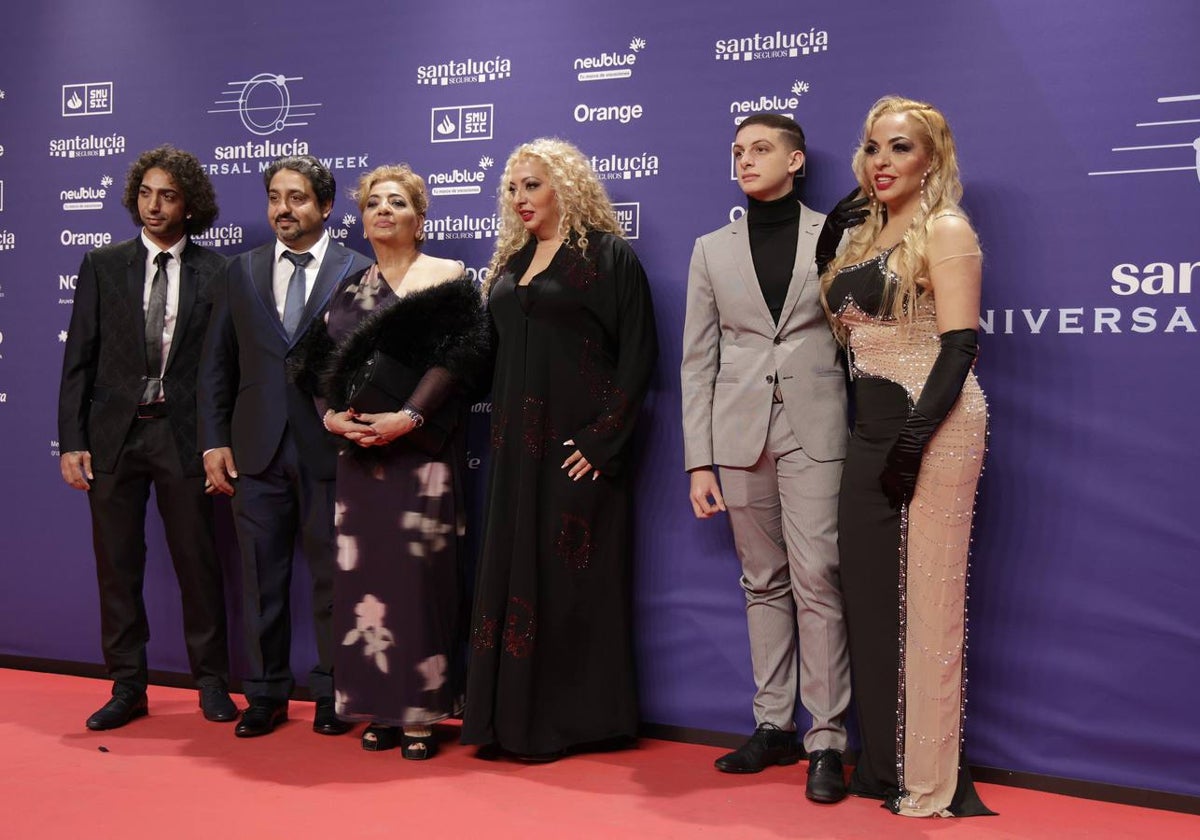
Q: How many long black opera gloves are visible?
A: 2